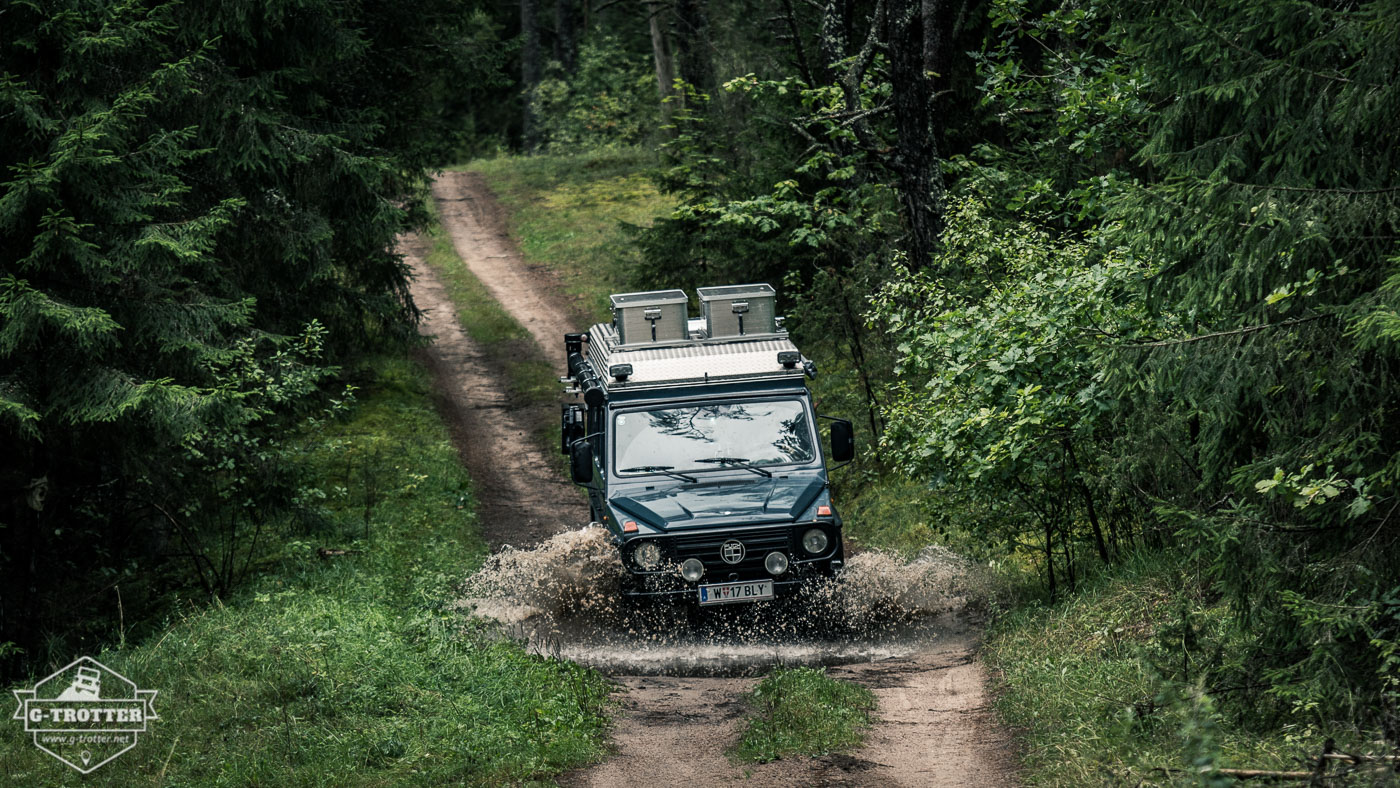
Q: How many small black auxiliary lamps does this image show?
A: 2